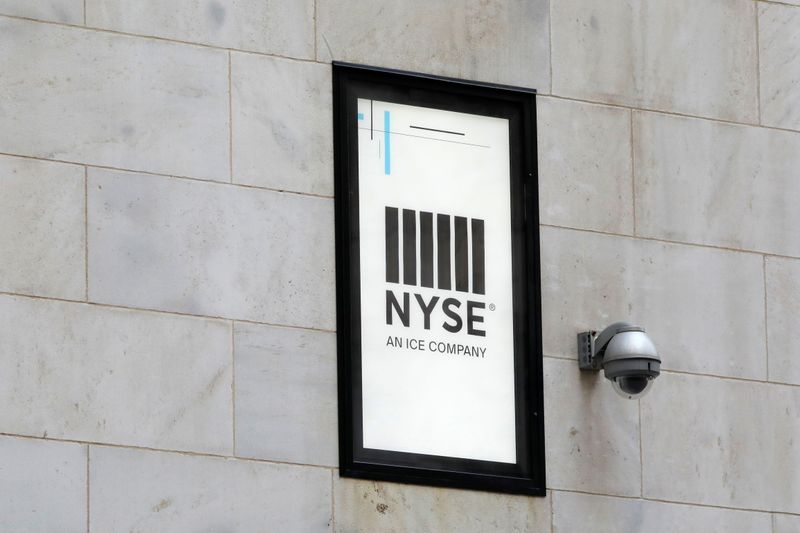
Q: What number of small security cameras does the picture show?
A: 1